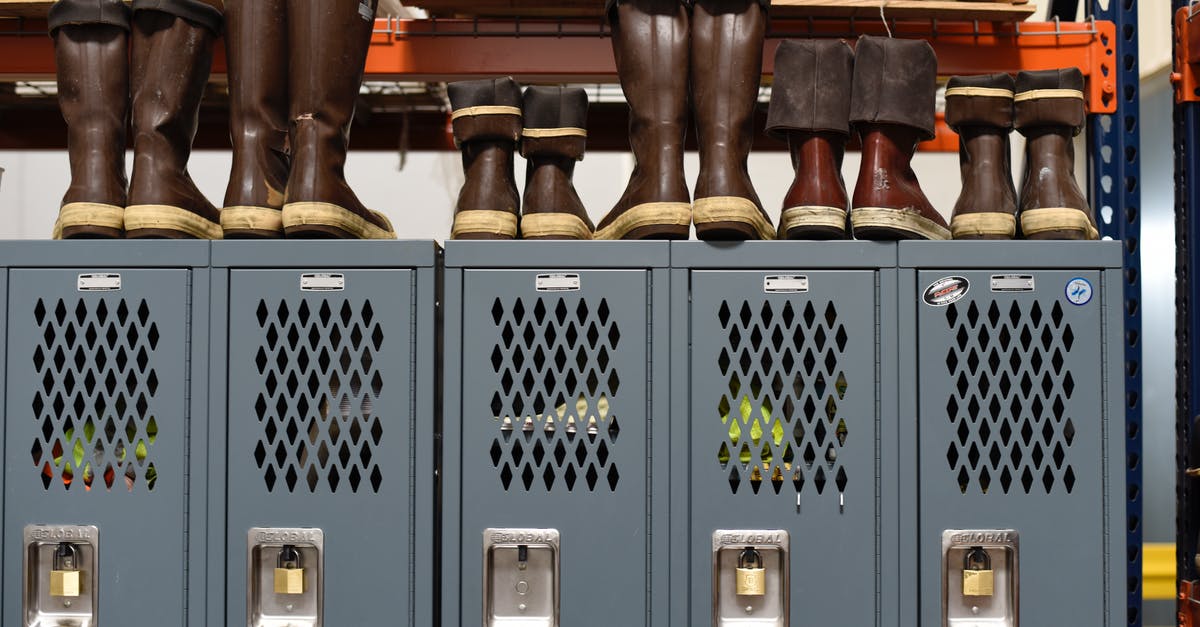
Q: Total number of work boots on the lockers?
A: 12